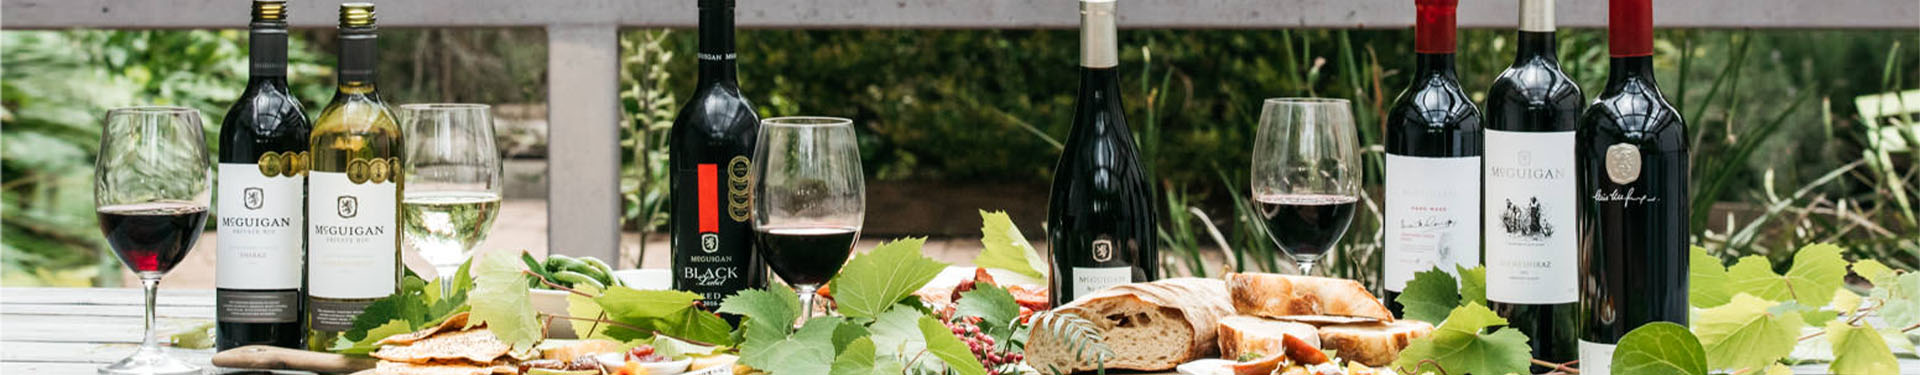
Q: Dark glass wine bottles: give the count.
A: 6